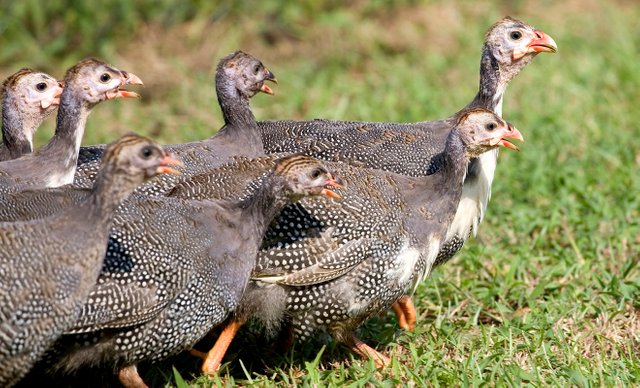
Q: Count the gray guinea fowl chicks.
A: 7